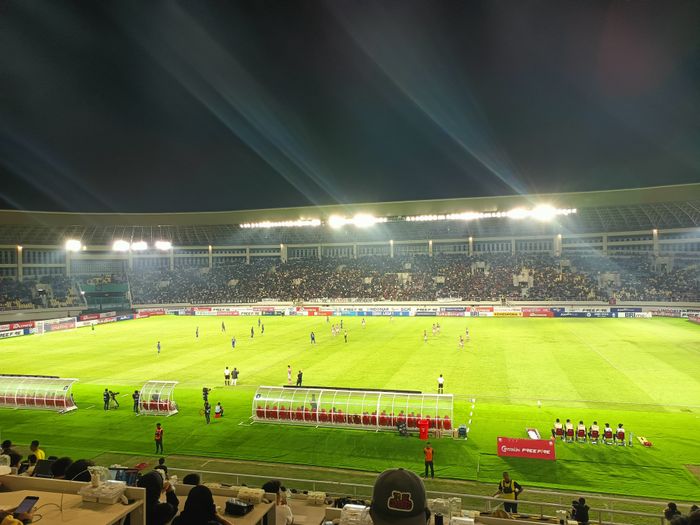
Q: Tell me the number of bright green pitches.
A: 1